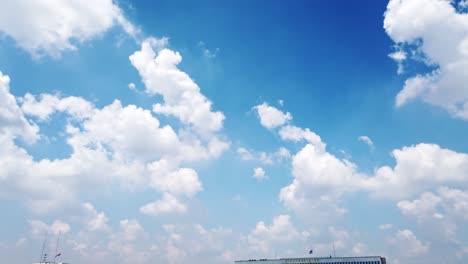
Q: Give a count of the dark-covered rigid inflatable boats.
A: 0